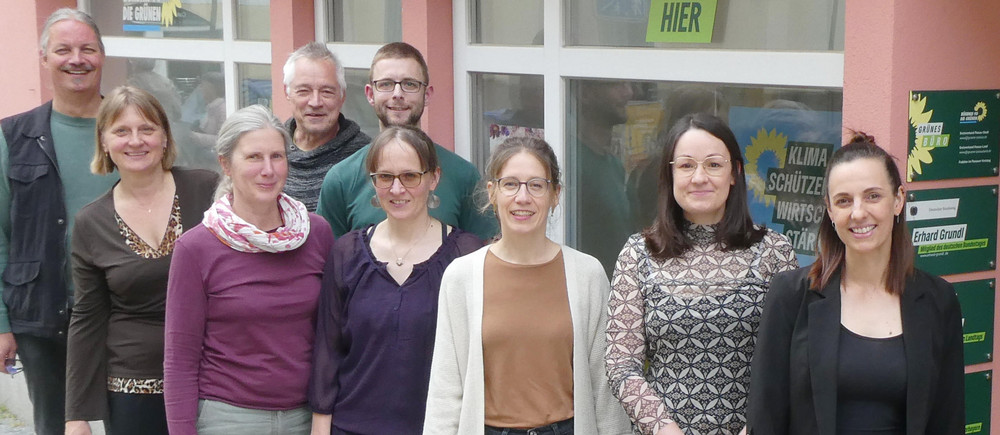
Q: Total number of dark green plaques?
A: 4